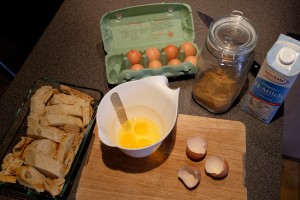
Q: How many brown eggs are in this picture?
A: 8